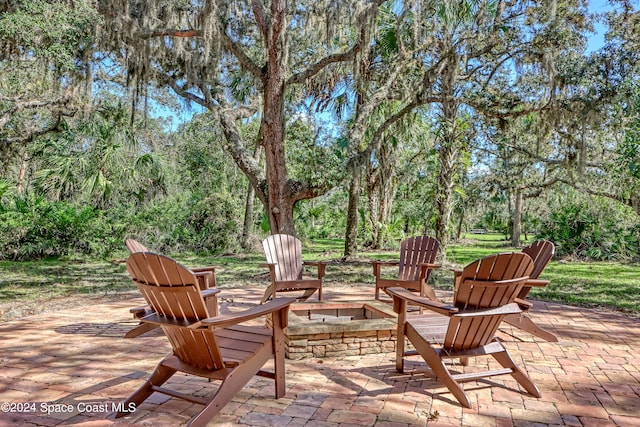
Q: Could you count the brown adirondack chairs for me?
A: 6